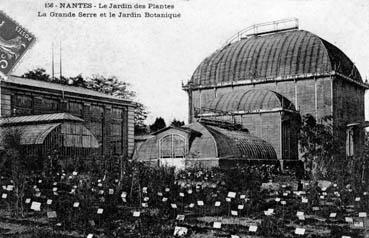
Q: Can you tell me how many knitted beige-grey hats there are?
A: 0